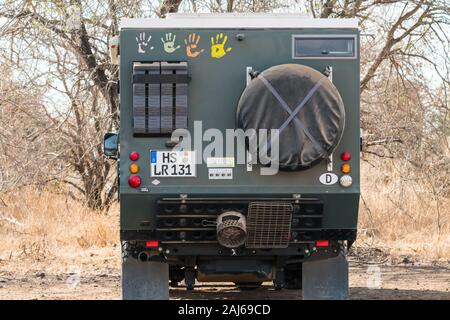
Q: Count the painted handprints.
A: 4